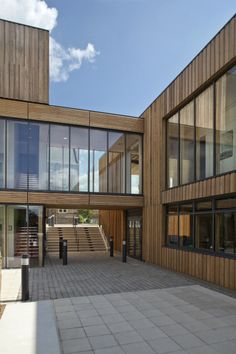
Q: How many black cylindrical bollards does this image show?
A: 5